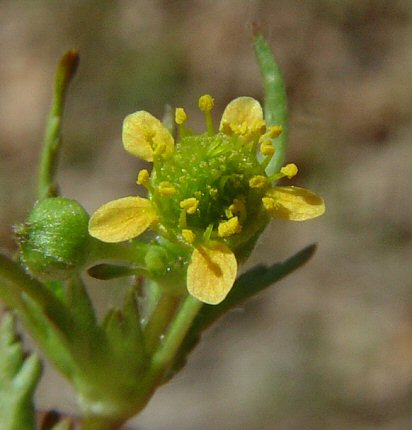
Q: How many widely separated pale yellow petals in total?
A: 5